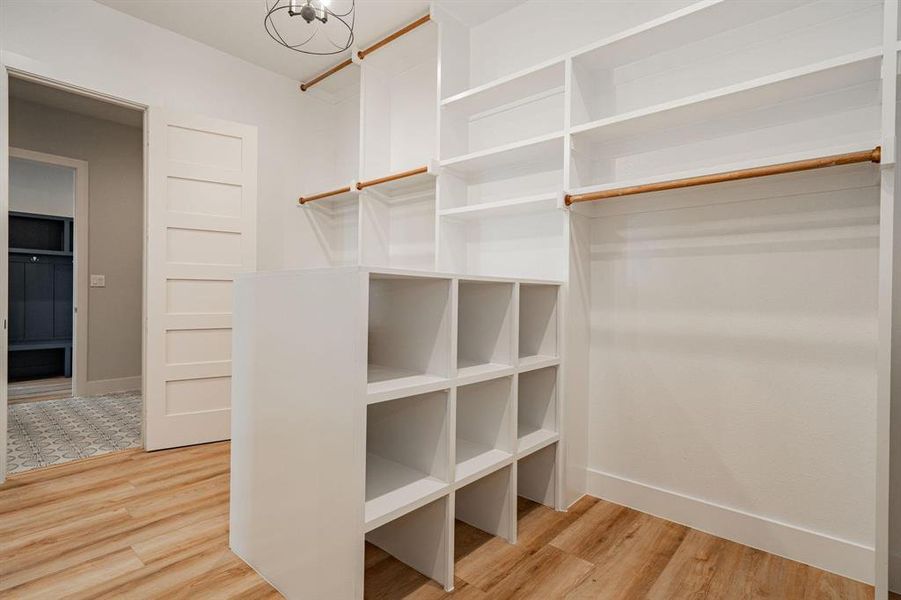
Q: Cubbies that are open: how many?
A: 9